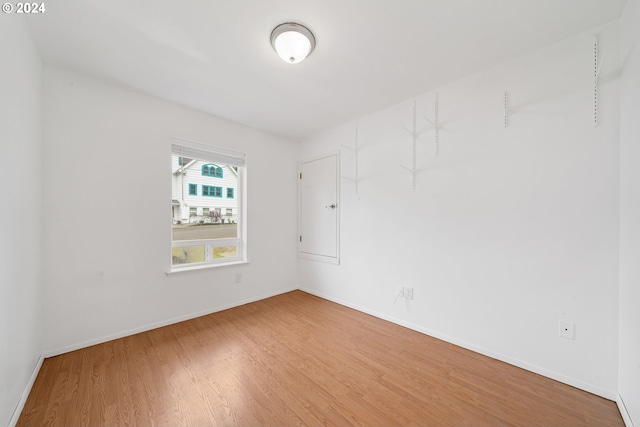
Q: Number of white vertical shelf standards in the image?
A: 5